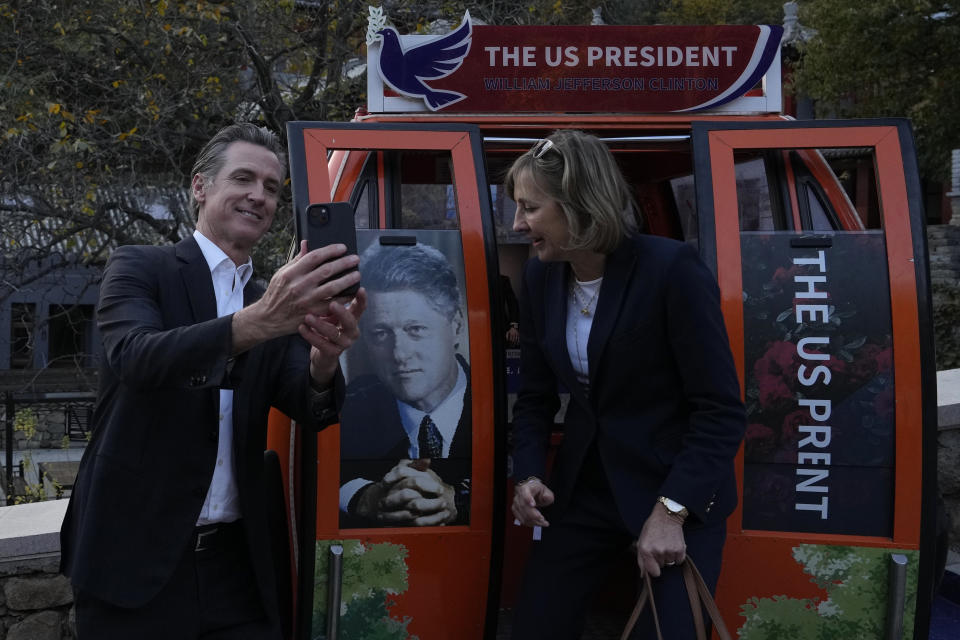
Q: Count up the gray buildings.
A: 1